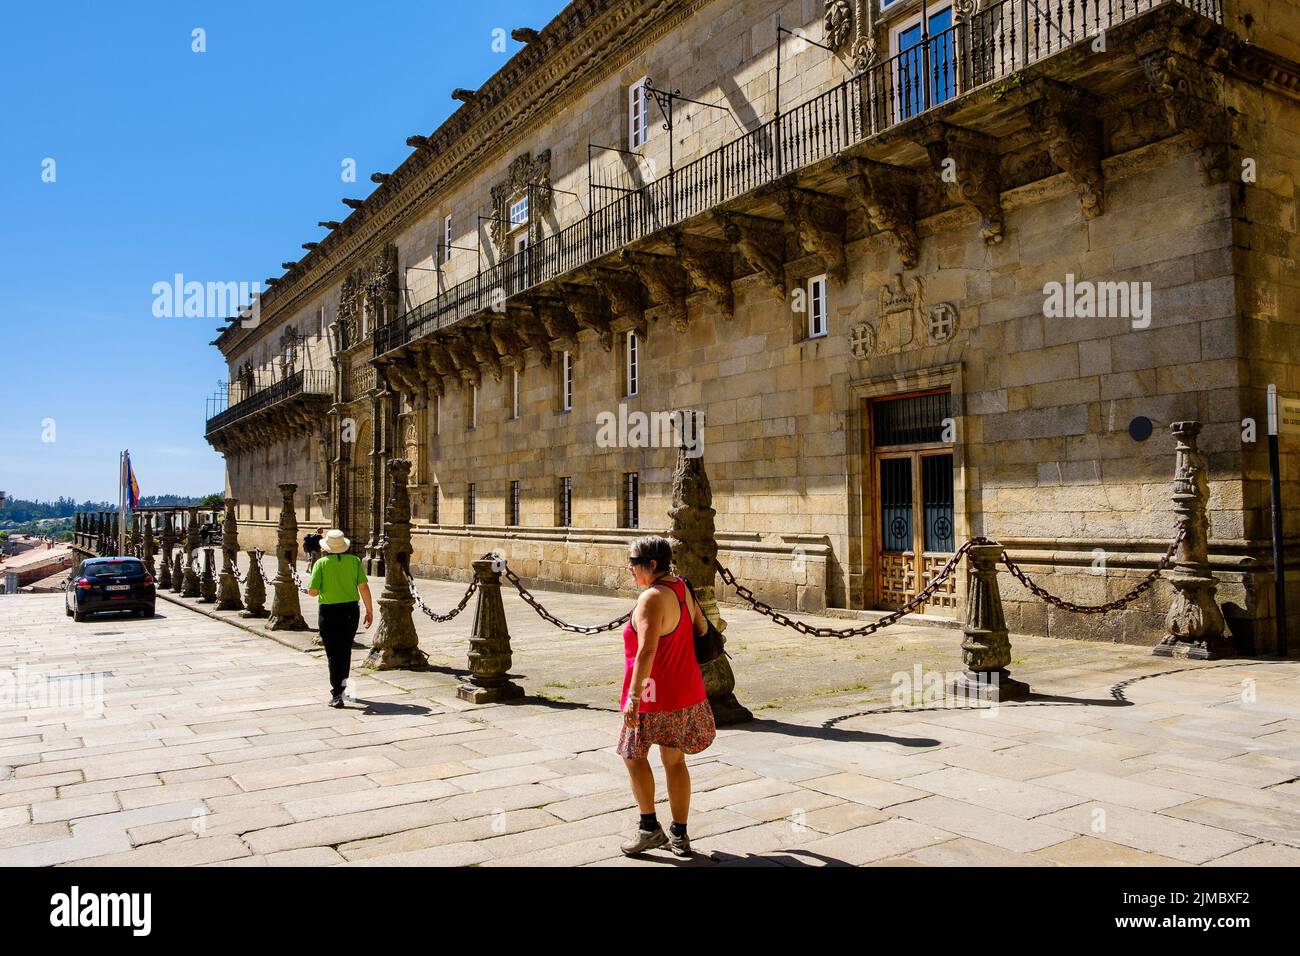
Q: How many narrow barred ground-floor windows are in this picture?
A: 5